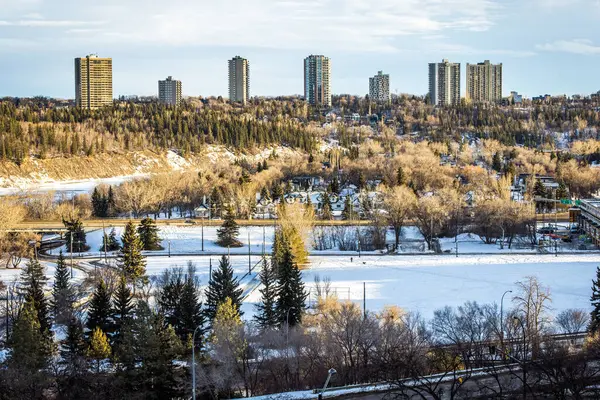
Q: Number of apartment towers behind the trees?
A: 7